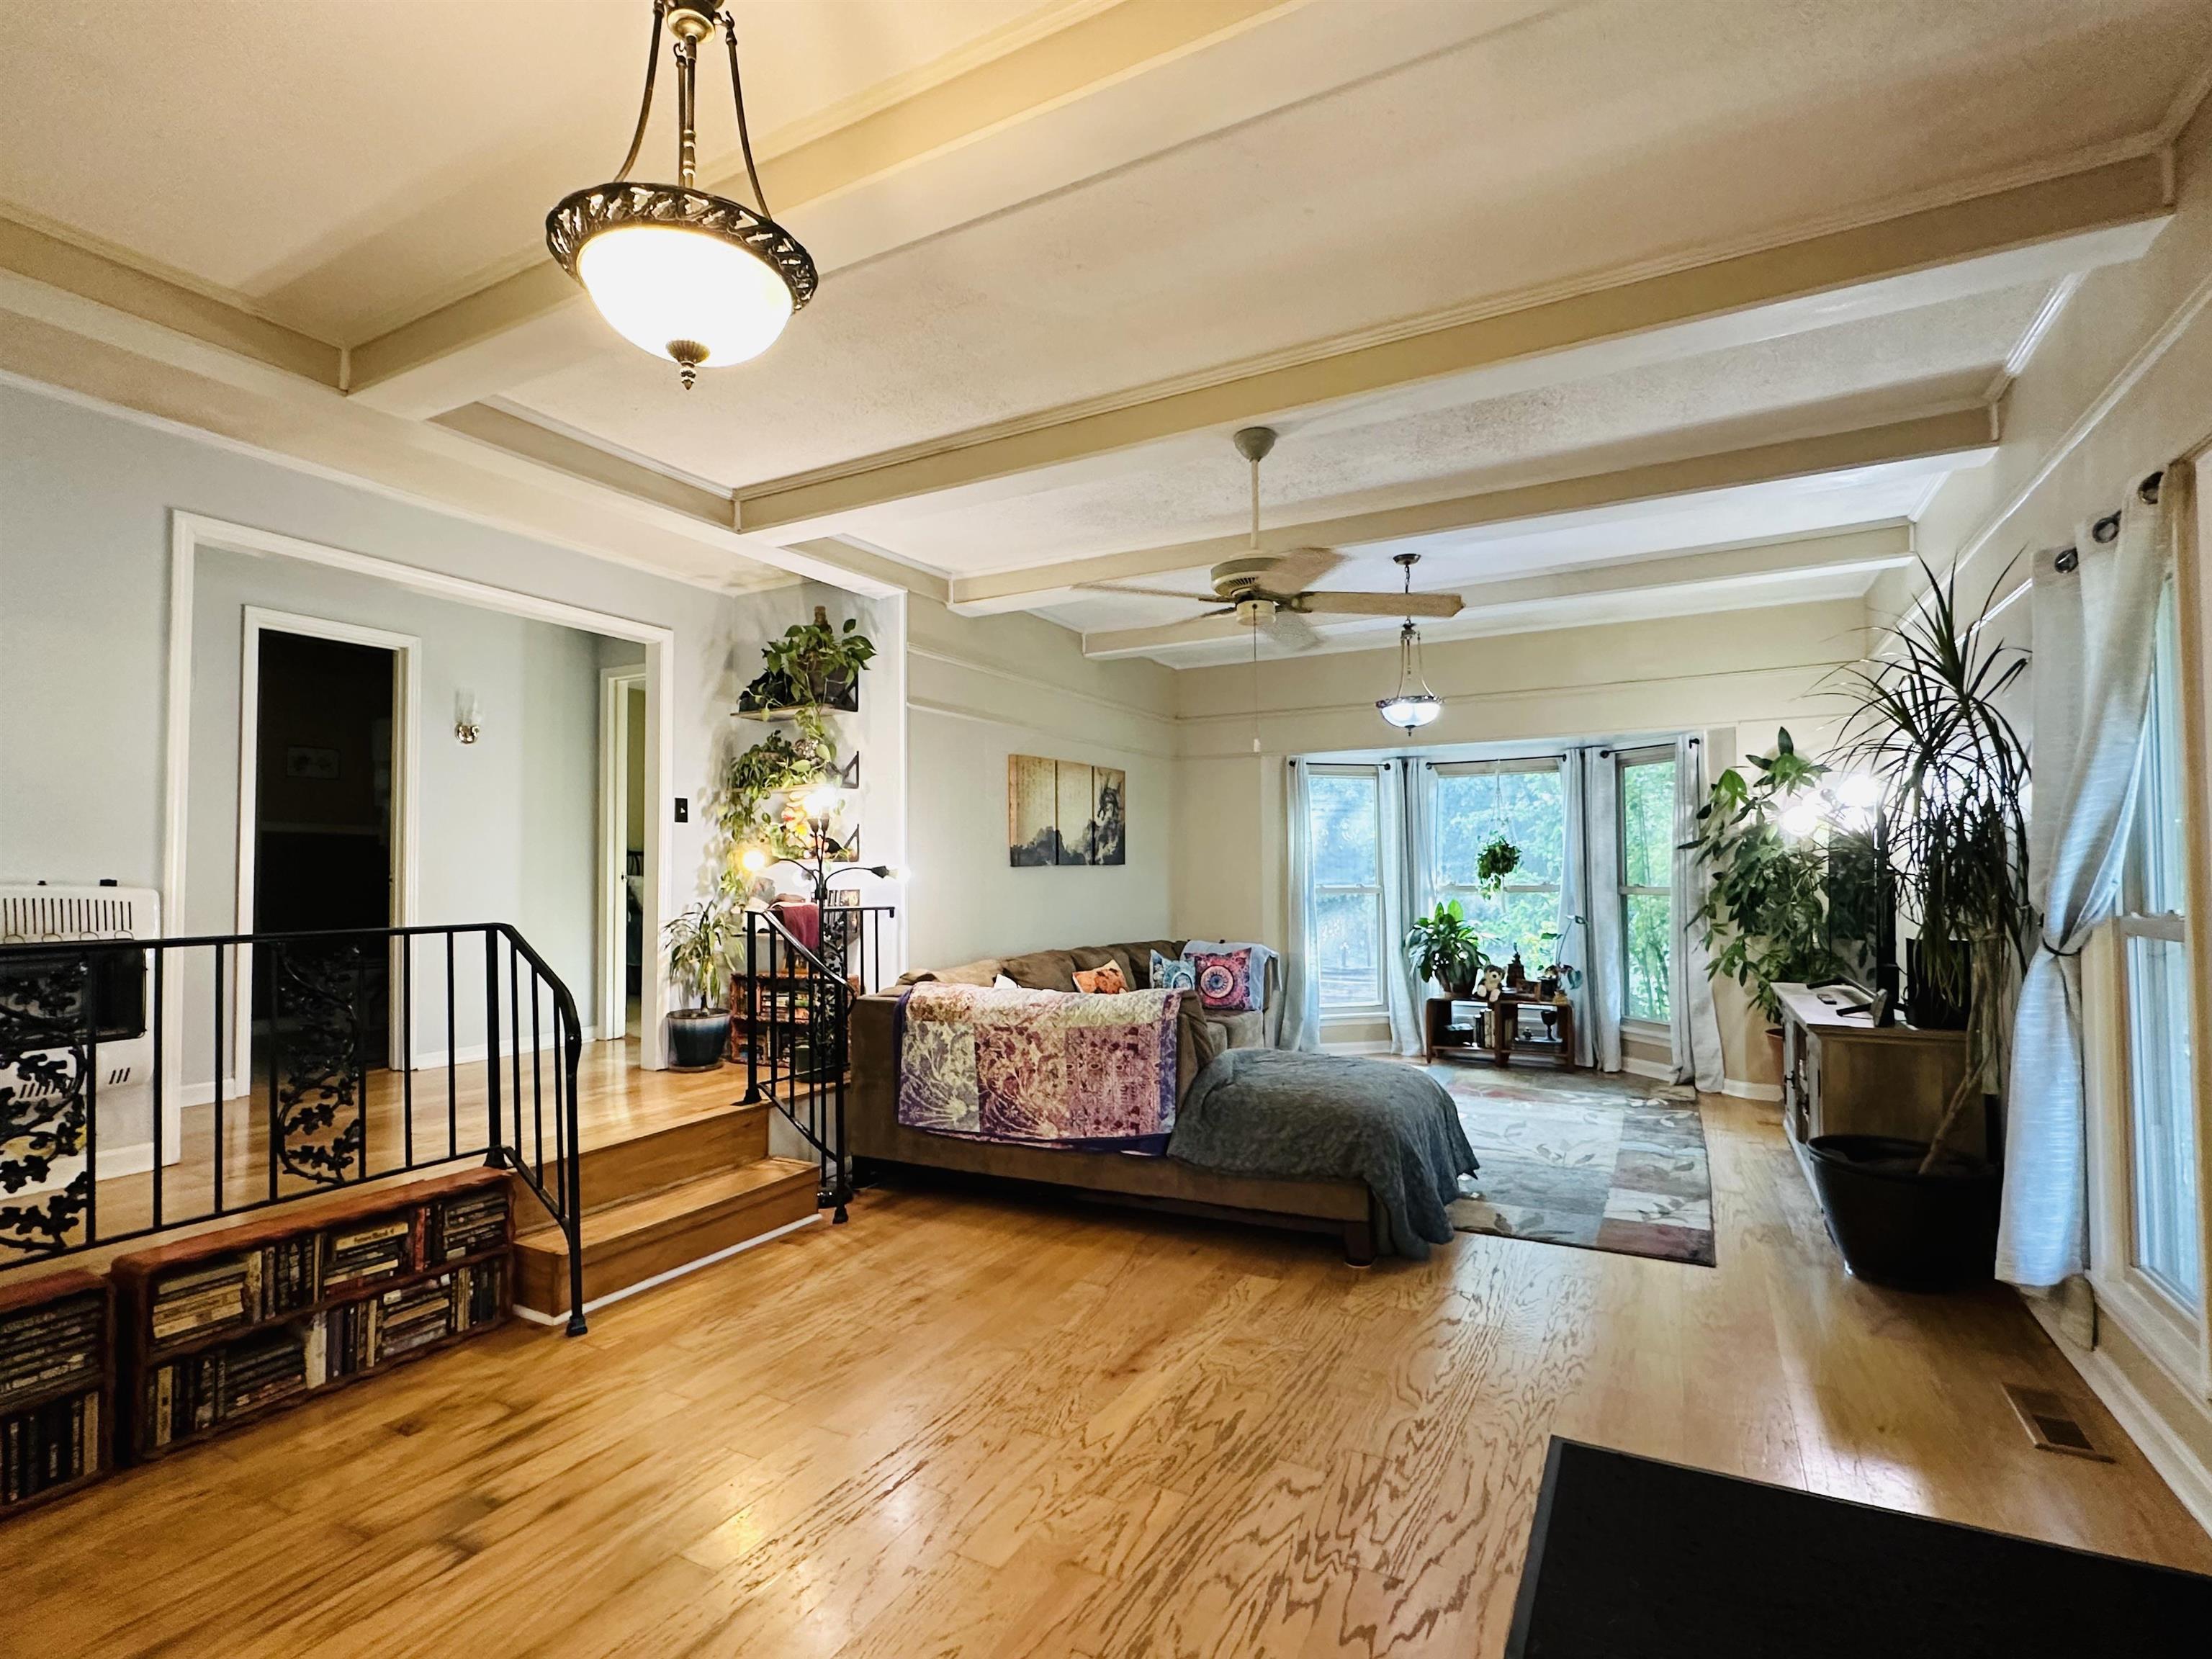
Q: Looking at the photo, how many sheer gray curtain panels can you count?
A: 7